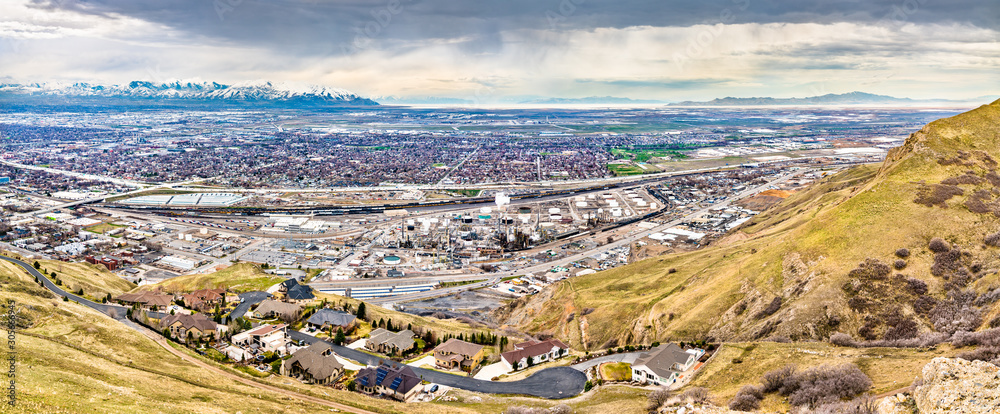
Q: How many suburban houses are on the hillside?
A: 13